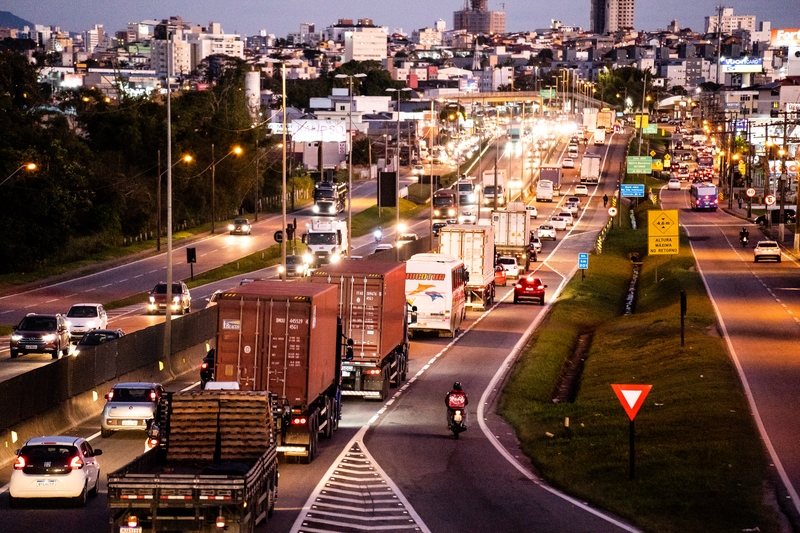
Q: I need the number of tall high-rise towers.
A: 2